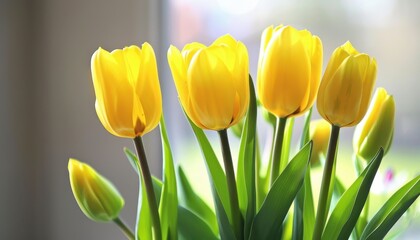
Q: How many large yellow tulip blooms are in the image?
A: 4